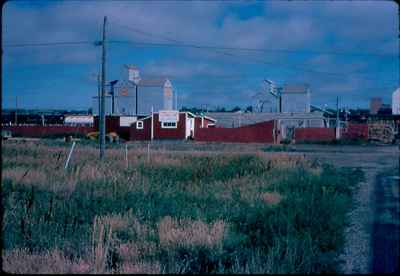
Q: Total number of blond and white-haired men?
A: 0